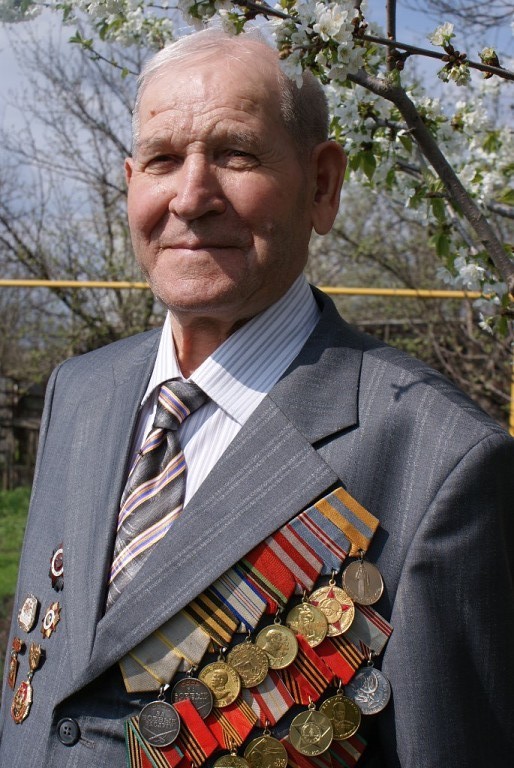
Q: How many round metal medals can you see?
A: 13